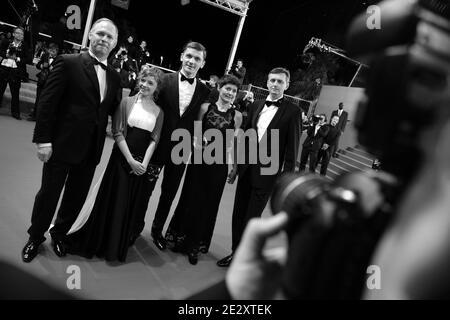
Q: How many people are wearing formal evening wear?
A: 5